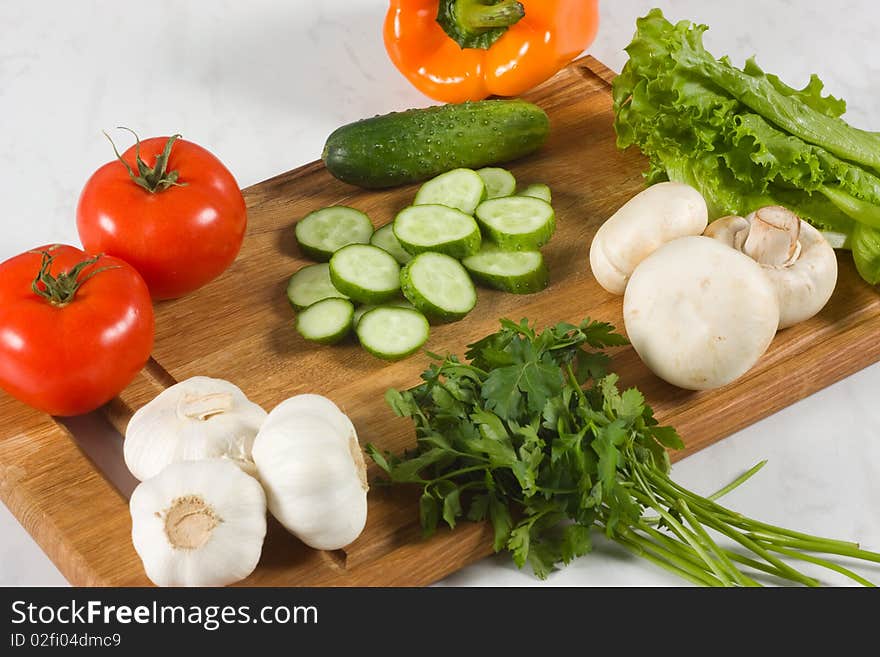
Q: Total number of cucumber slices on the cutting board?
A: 14